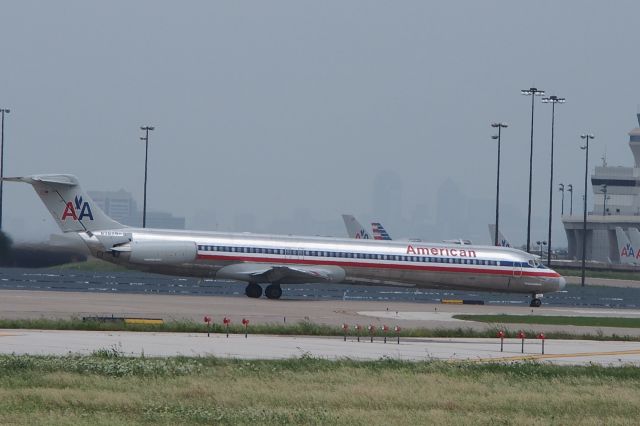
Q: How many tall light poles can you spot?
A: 6